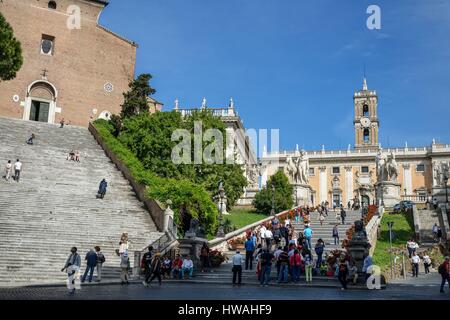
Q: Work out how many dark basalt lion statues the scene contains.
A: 2